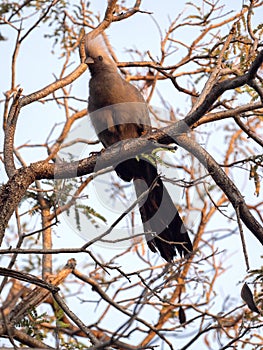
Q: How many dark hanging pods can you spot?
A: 2